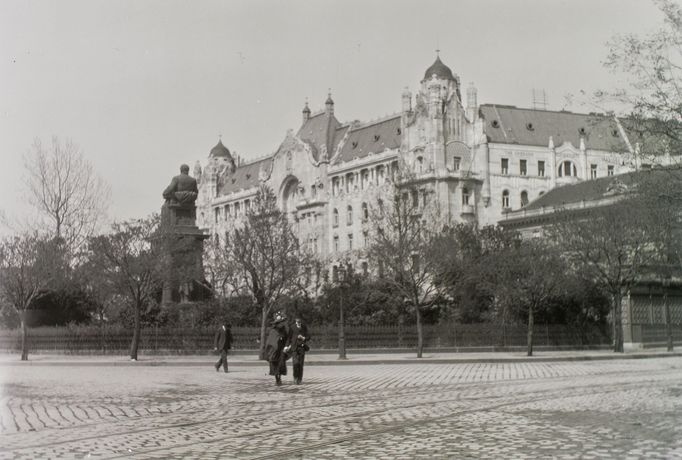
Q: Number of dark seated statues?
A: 1